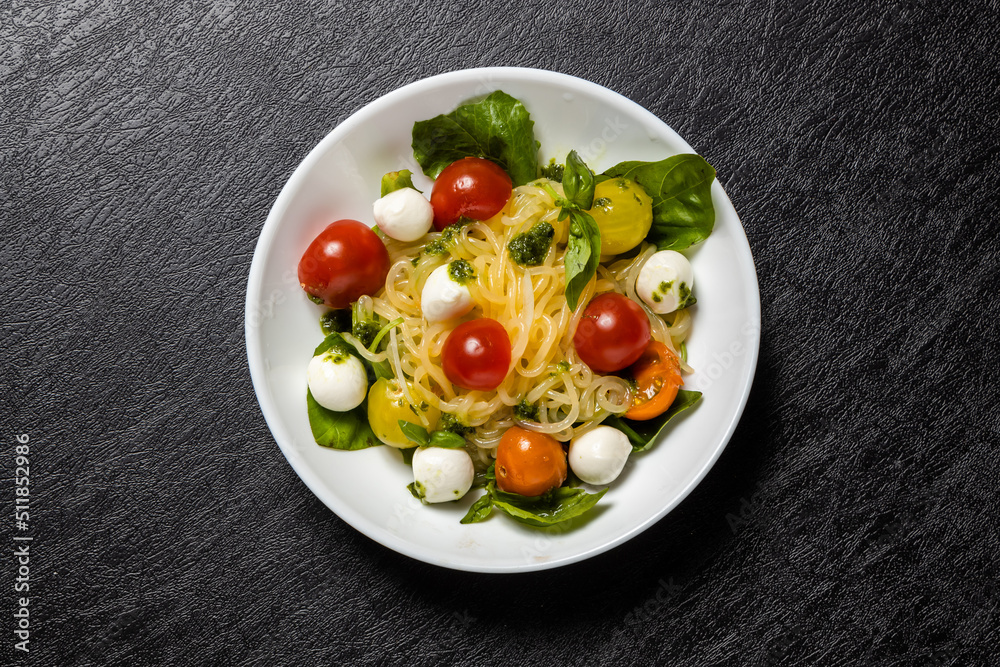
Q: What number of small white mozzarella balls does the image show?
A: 6